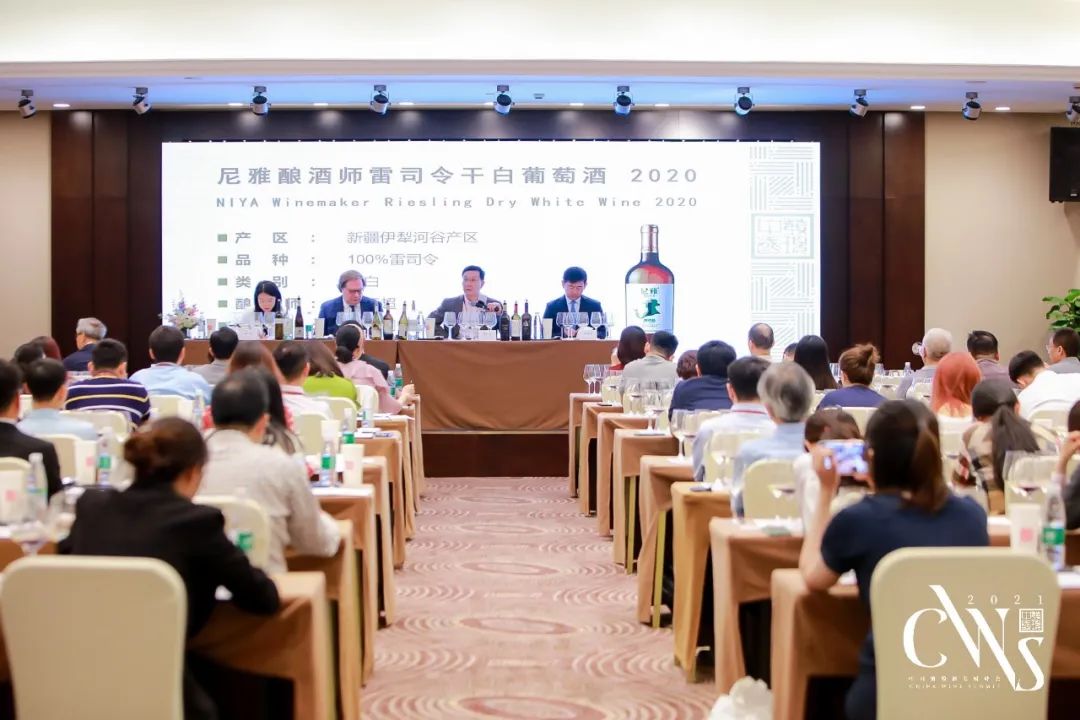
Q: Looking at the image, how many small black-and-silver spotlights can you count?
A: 10